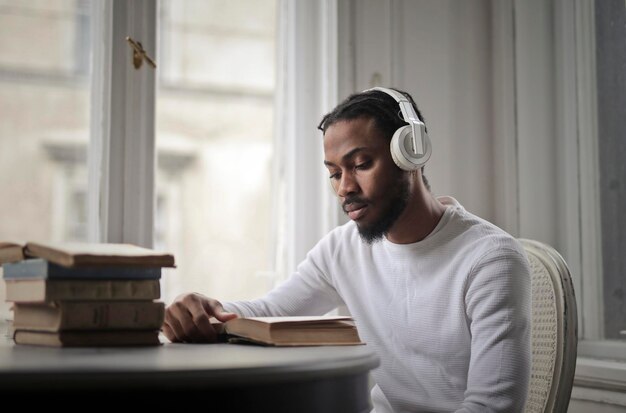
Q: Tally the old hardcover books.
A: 6